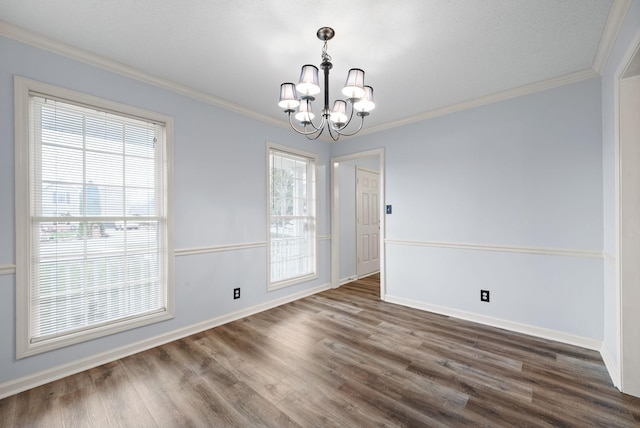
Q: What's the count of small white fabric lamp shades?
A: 6